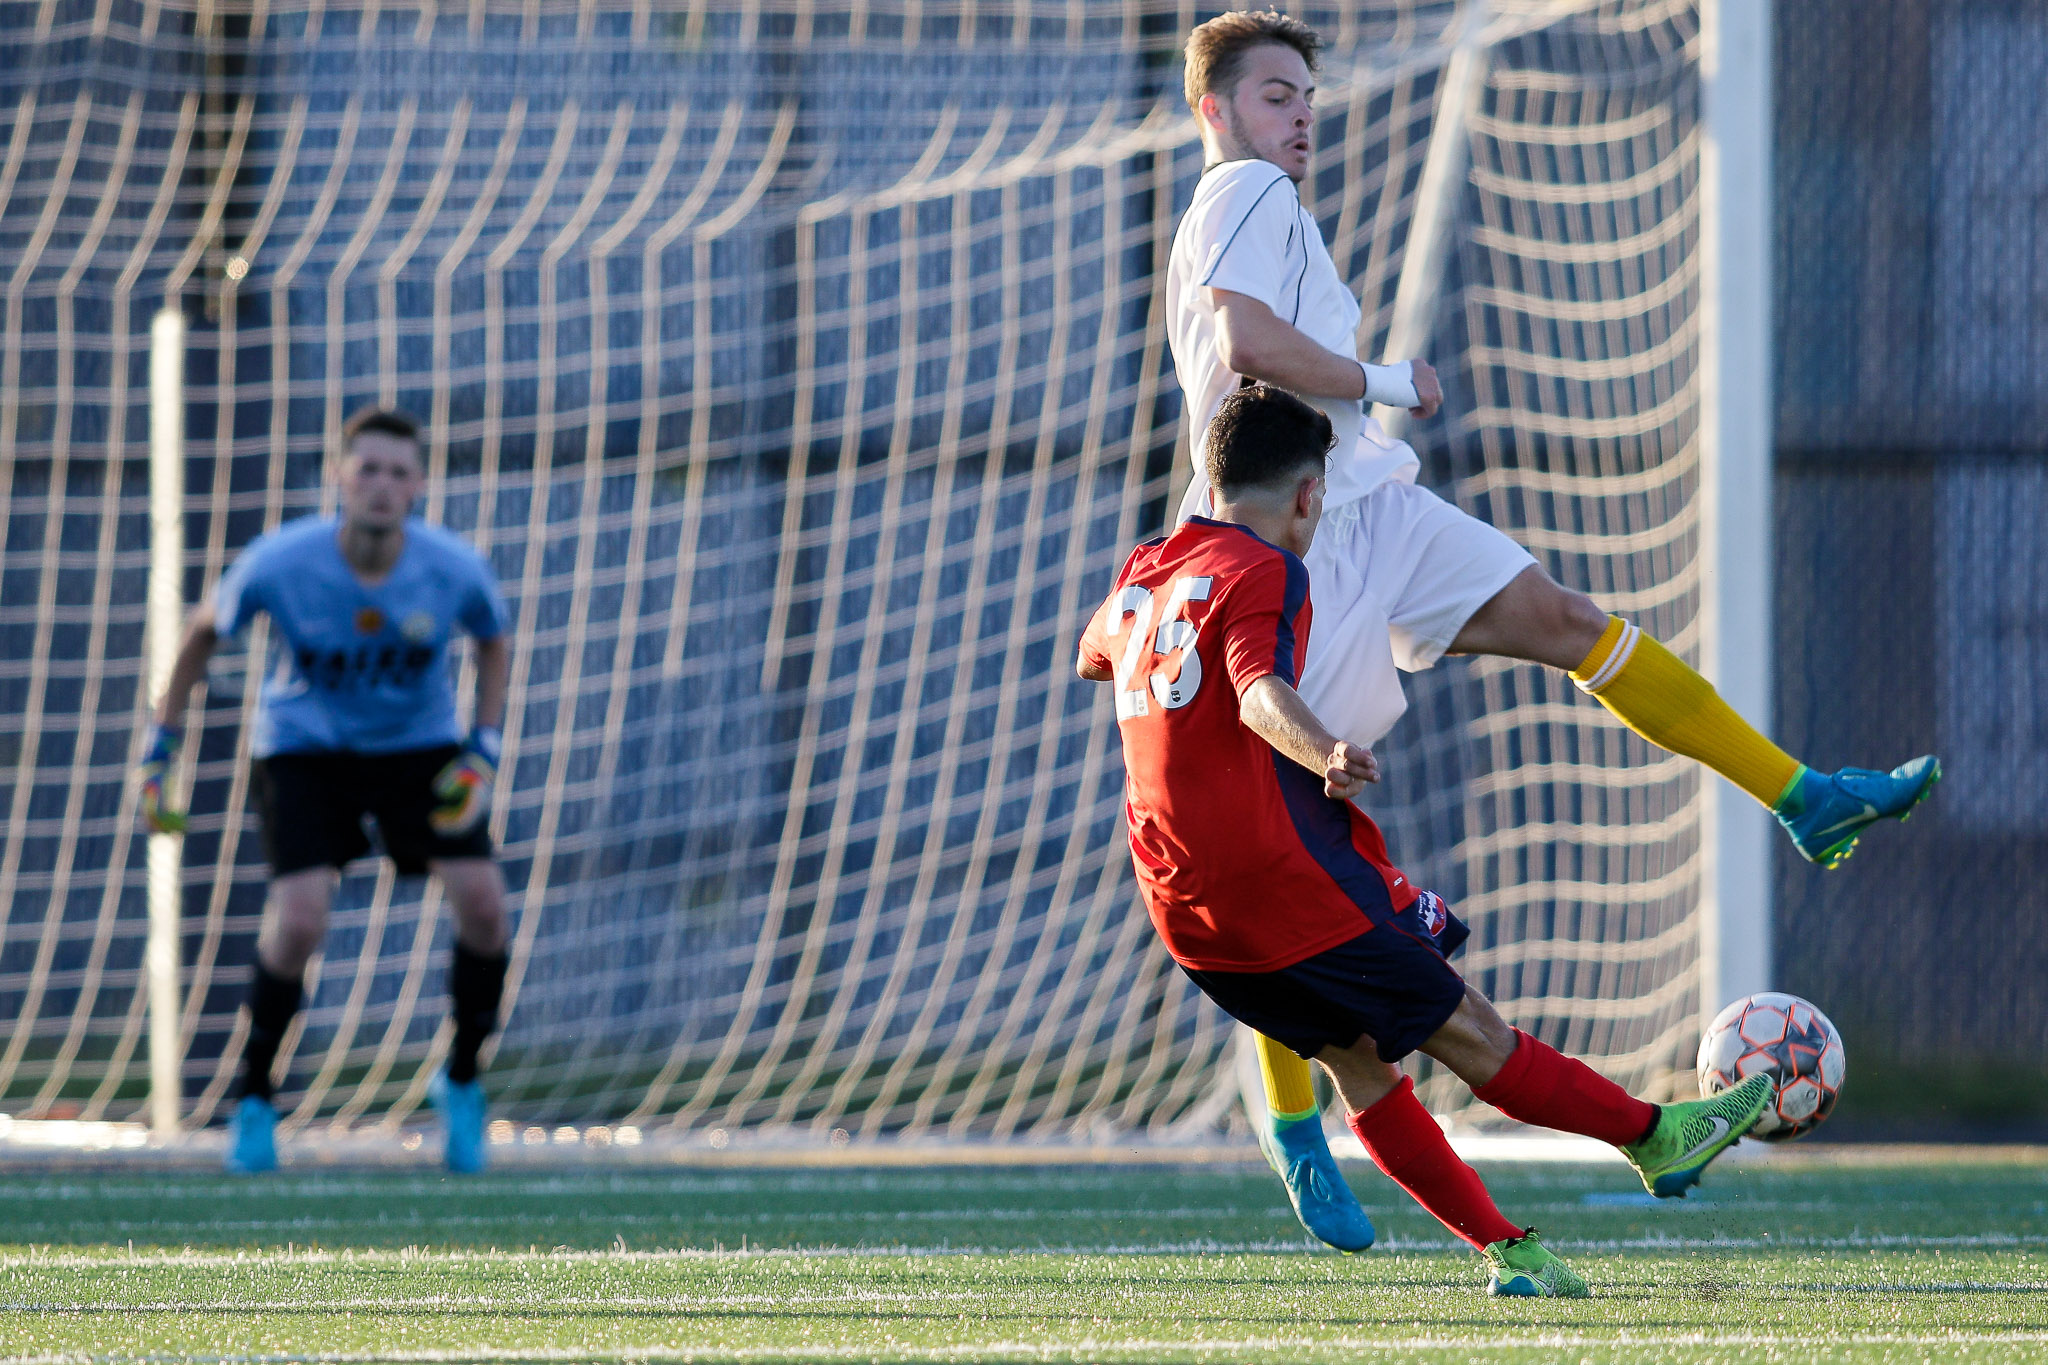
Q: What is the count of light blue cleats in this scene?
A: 4